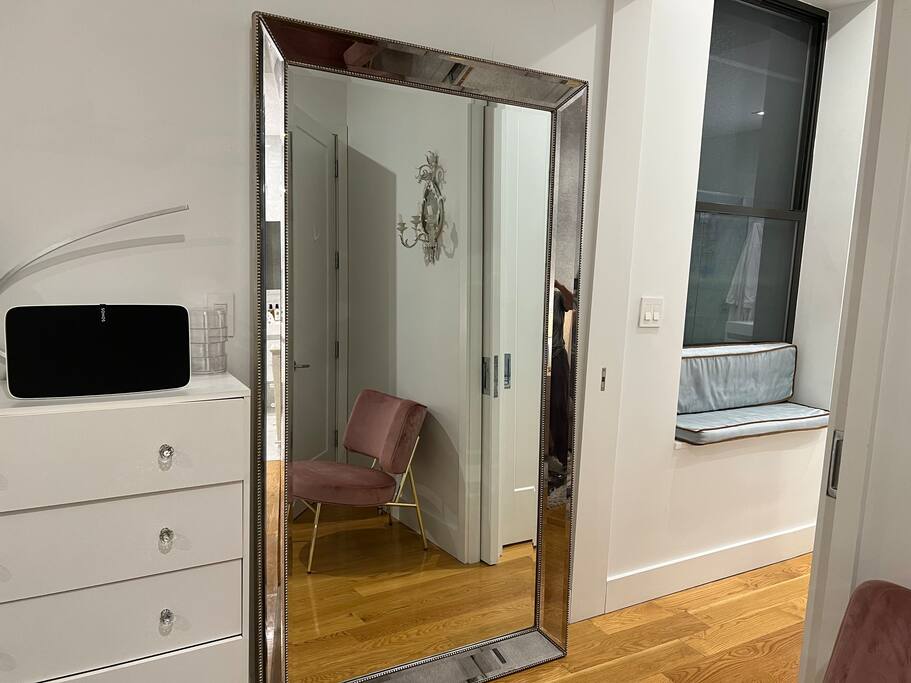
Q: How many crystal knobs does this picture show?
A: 3